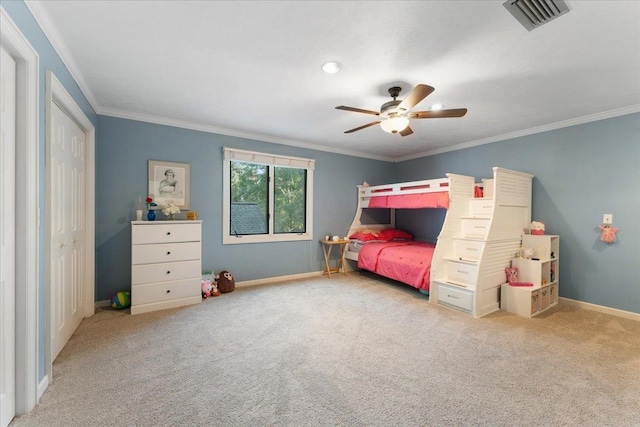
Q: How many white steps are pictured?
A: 5